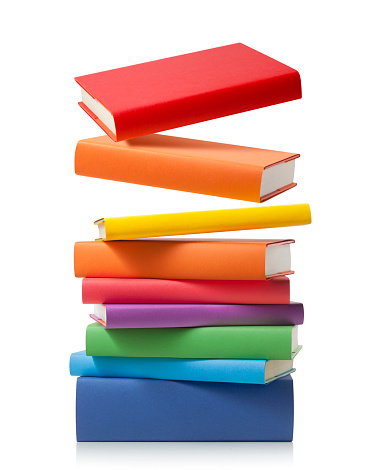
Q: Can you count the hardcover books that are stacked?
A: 9